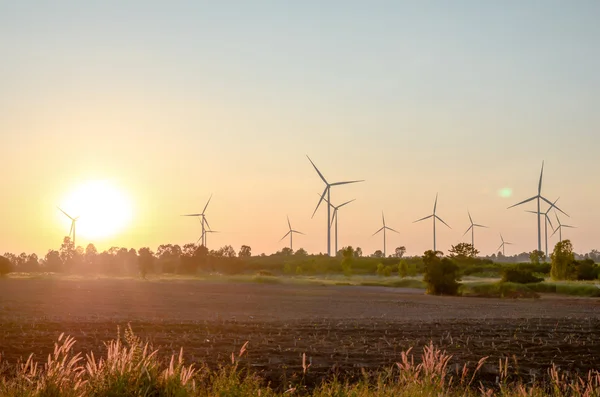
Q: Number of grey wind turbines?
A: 13